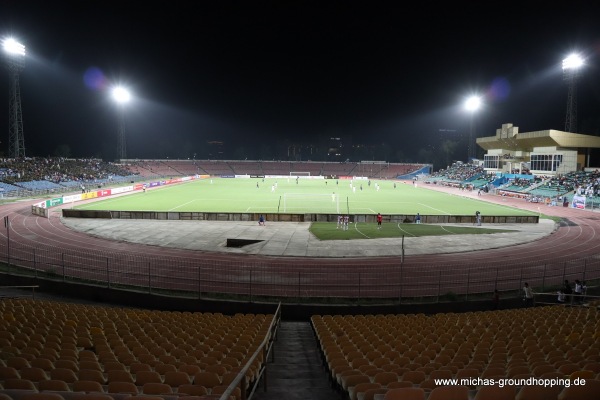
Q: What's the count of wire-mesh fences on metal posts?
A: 1